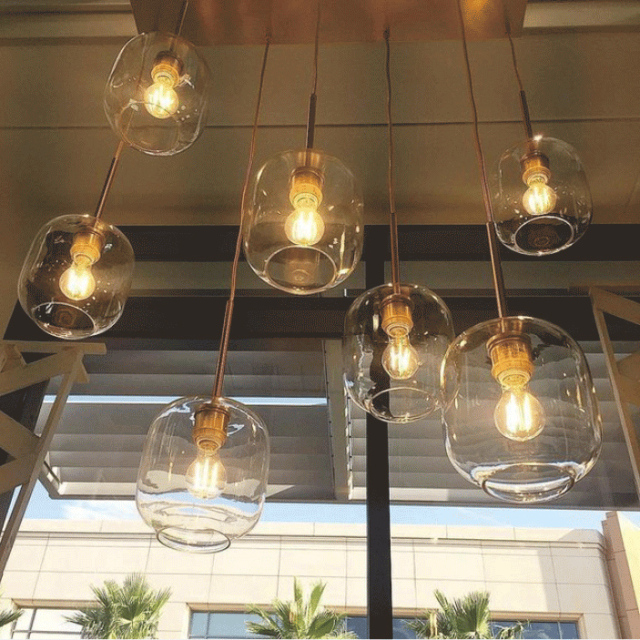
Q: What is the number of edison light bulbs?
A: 7